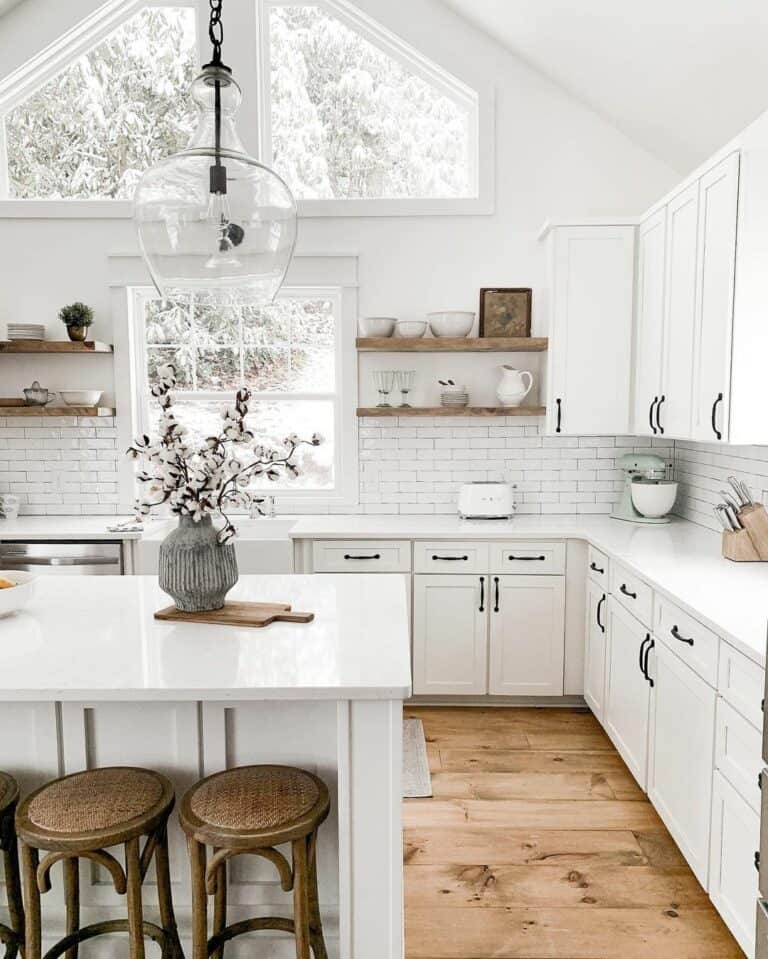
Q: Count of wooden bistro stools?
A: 3